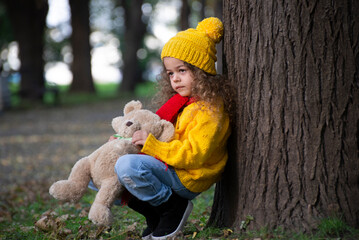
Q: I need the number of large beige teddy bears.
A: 1